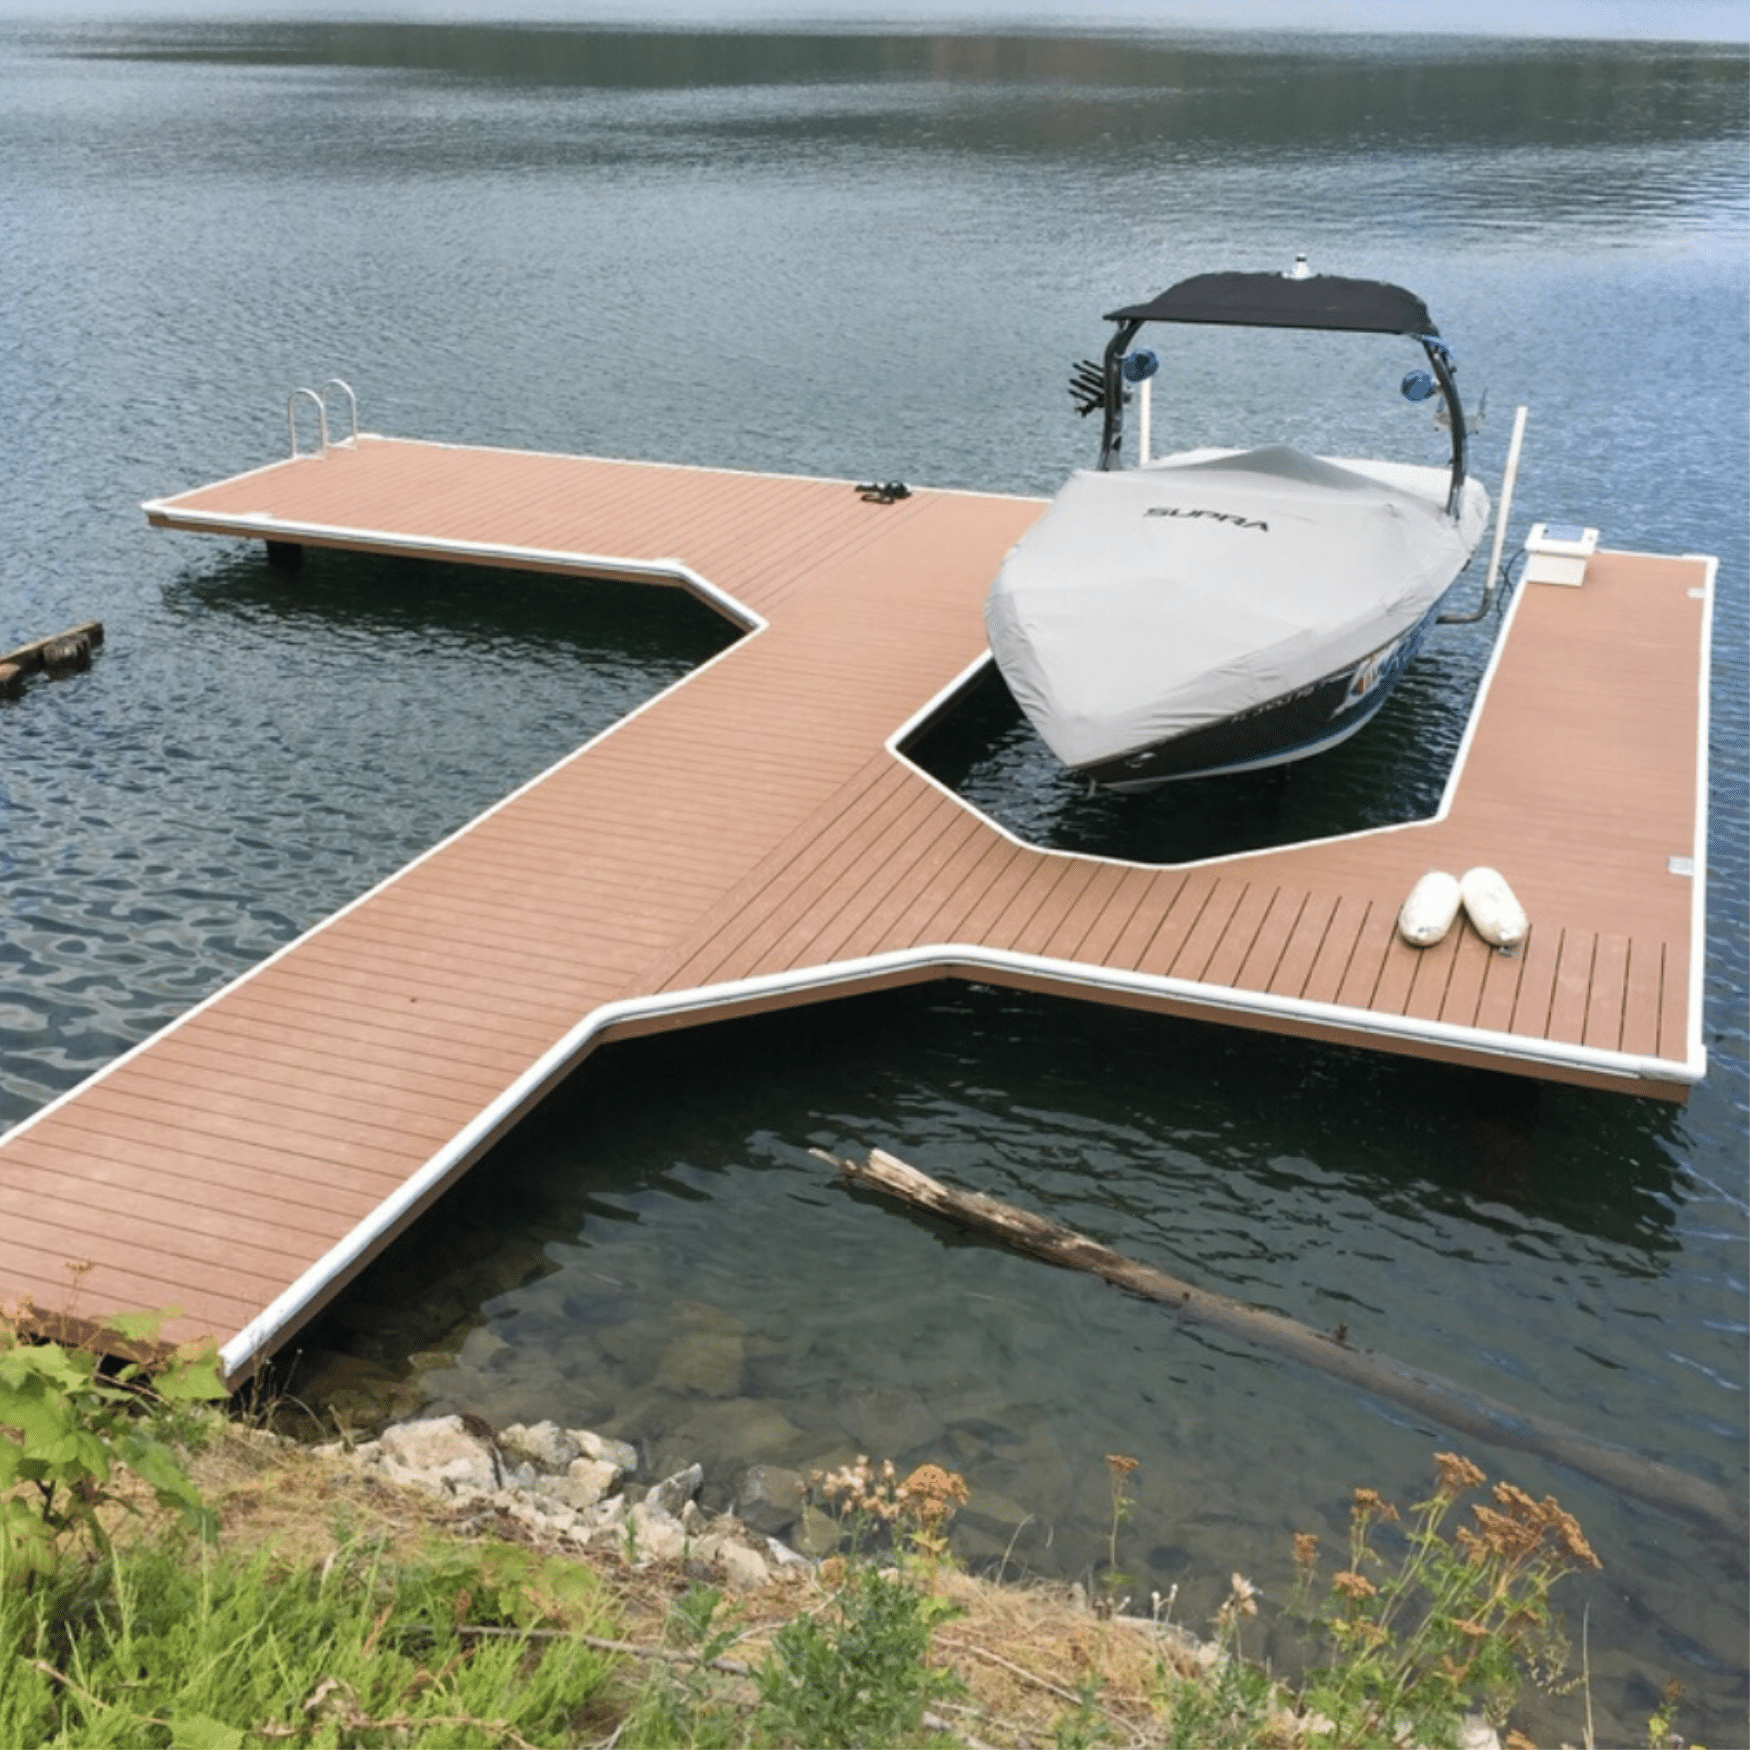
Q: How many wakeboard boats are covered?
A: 1